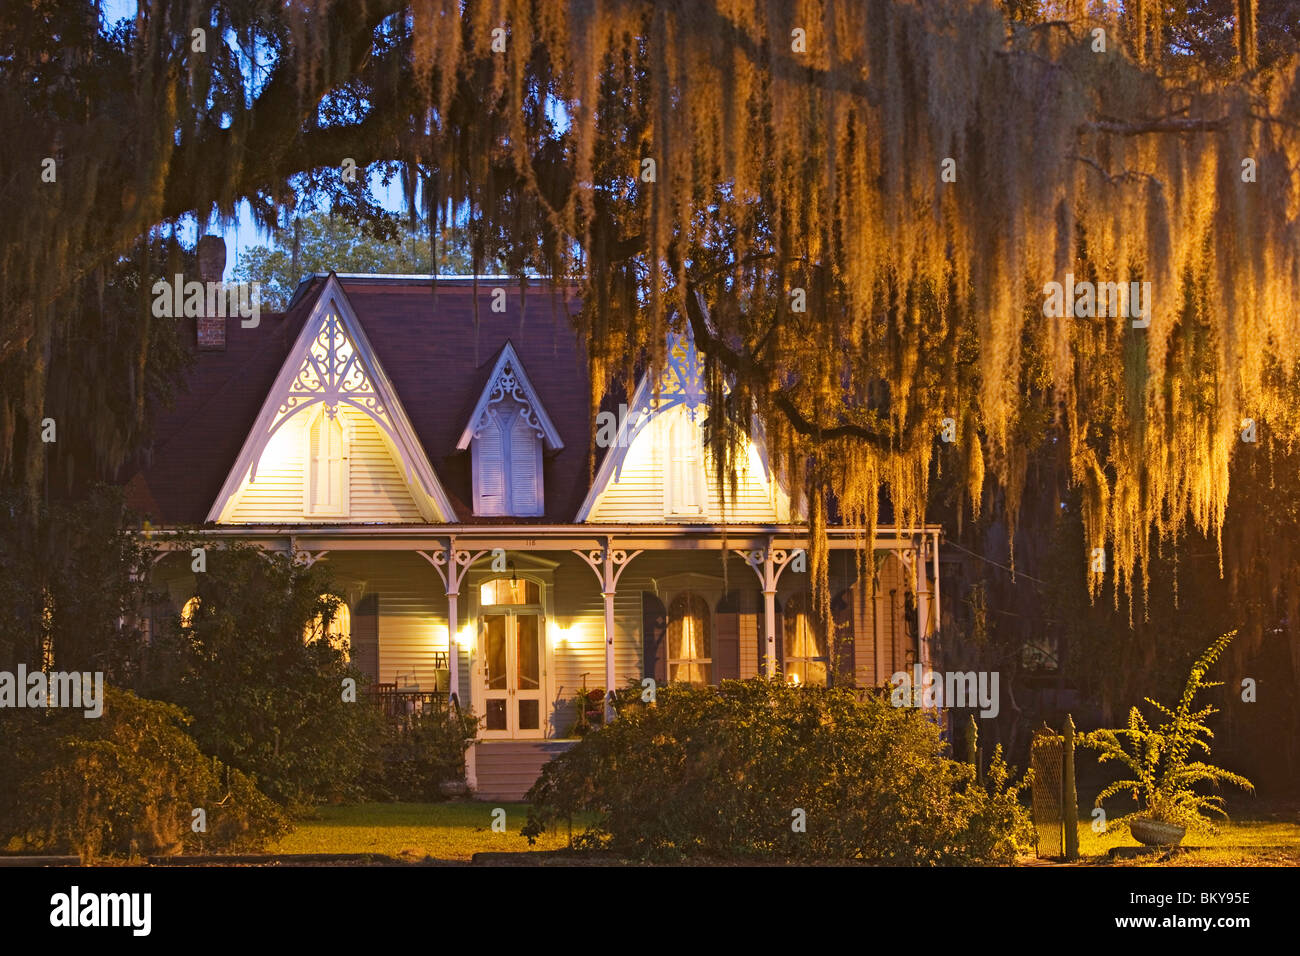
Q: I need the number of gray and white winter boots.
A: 0